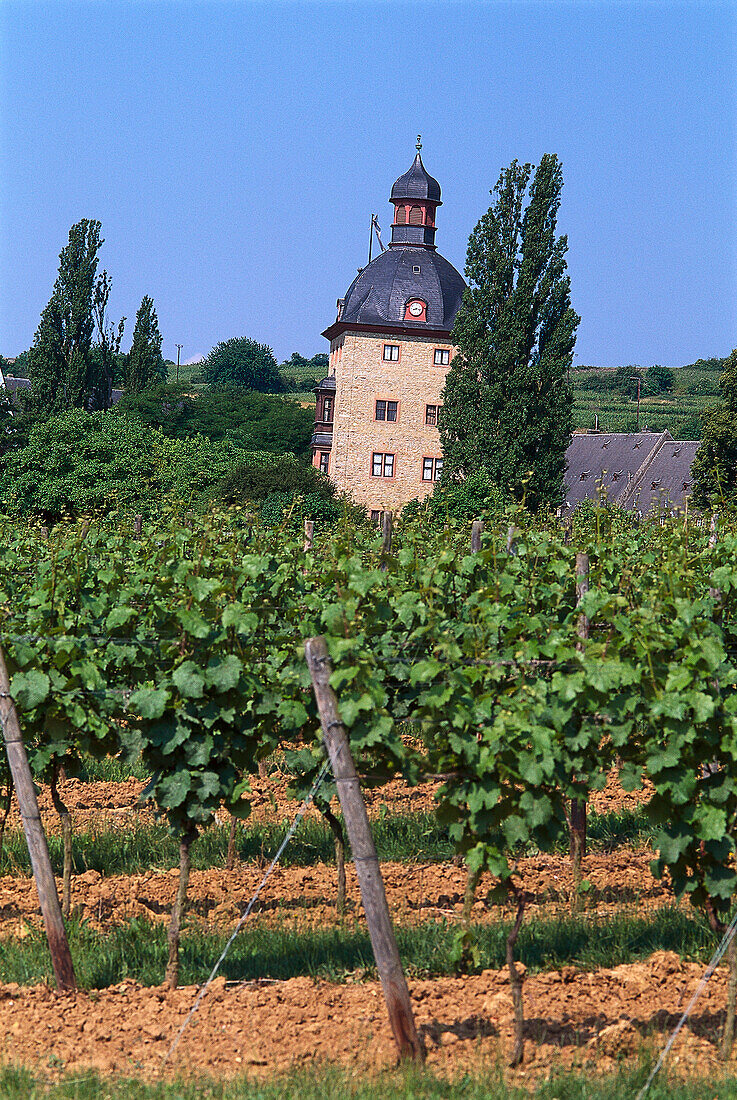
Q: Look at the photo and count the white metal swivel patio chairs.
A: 0